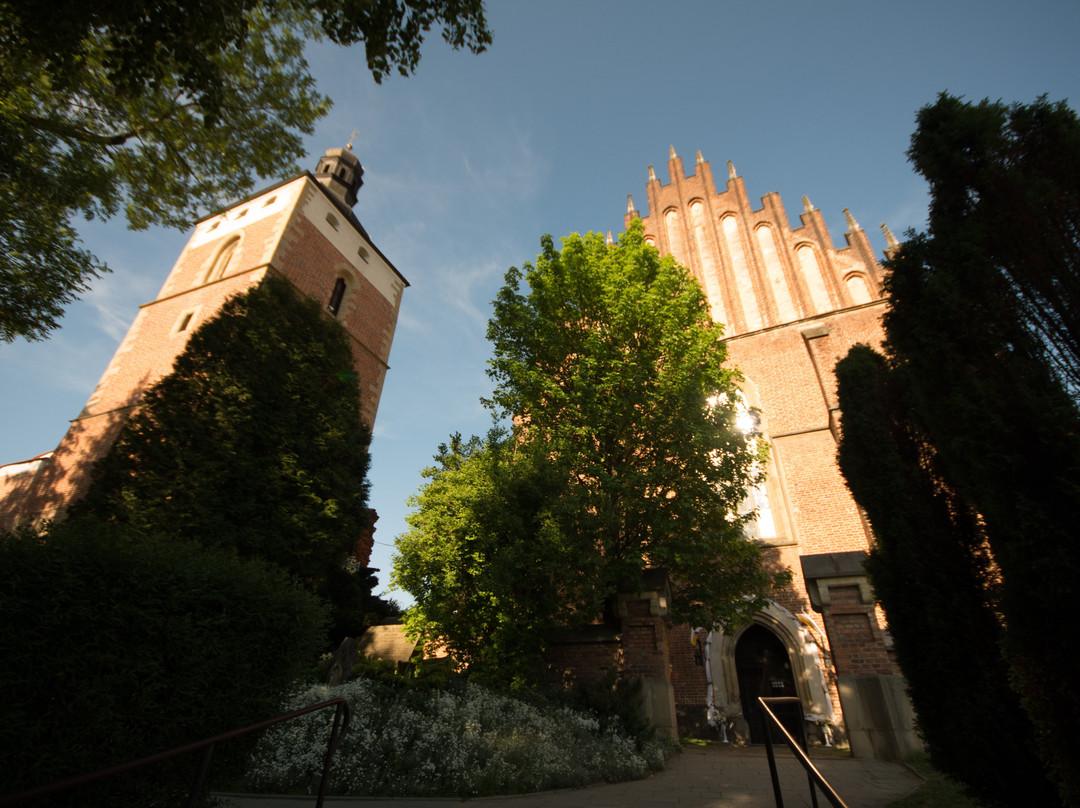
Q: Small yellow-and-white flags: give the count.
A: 2